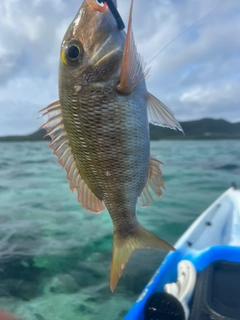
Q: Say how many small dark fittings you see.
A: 3